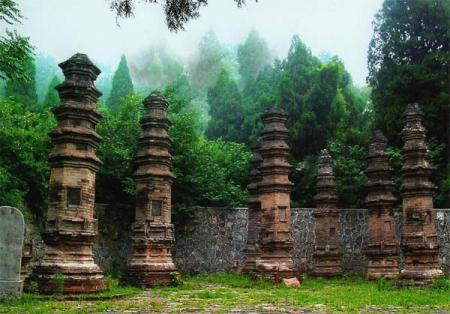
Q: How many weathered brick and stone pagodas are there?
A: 7